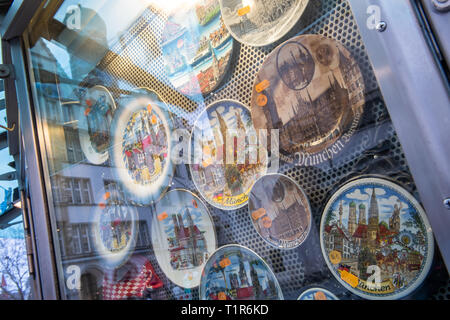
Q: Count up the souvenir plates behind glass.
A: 12